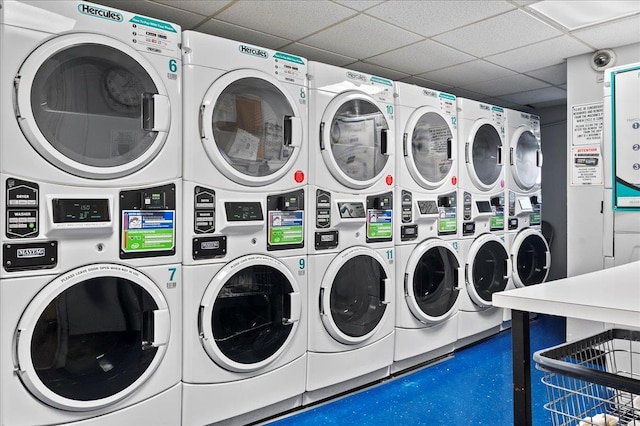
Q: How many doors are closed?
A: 12